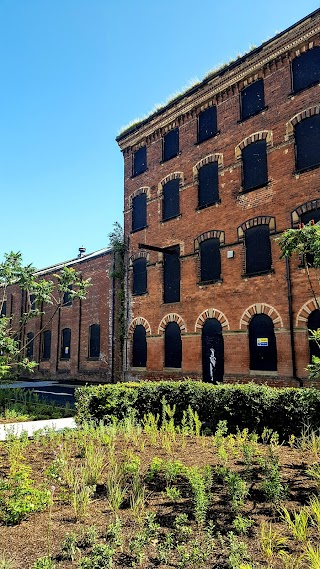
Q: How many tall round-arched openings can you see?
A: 5